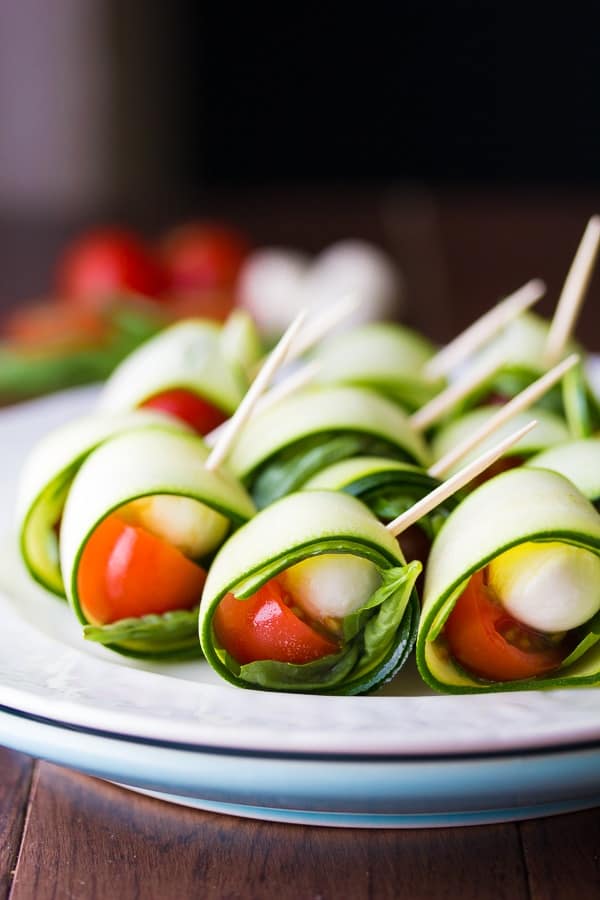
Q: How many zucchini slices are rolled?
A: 11